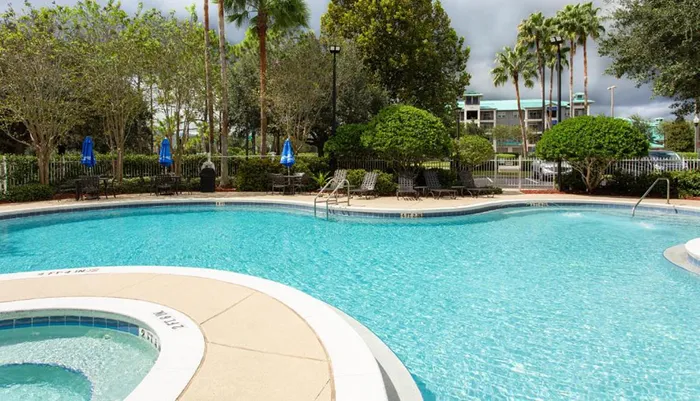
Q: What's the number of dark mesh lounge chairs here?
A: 5